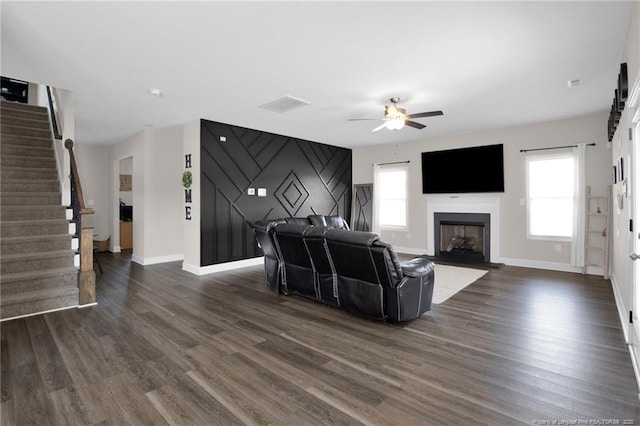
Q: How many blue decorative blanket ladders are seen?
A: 0